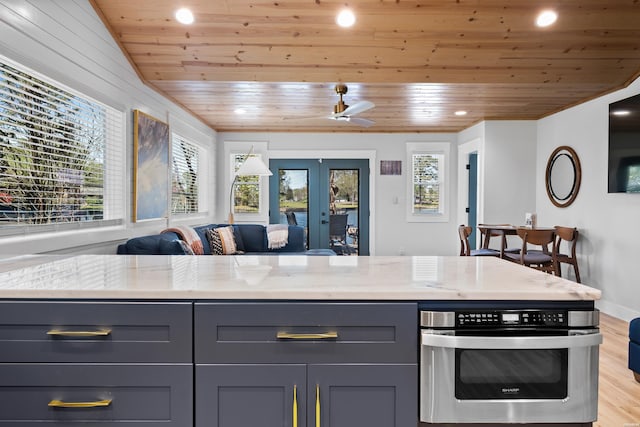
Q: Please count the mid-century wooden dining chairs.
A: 4